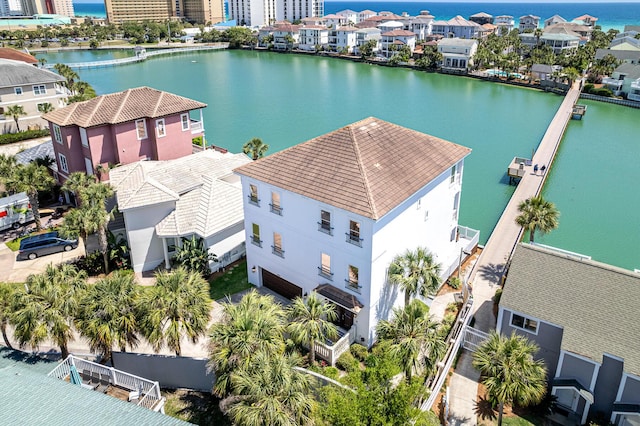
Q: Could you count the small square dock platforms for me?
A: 2